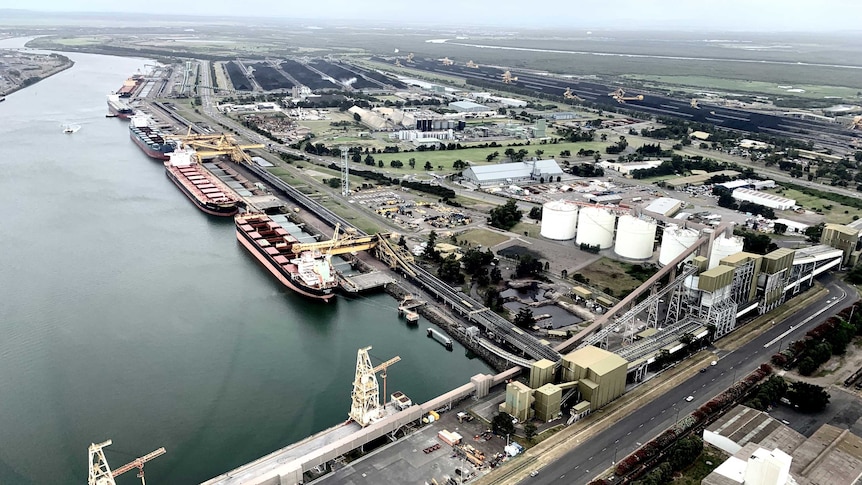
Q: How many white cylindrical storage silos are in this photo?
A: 5